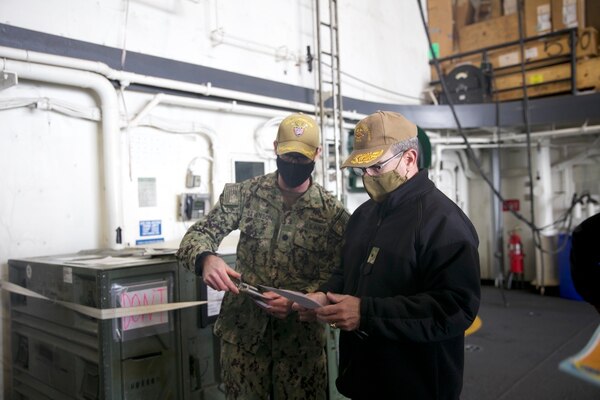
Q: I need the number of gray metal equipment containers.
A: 2